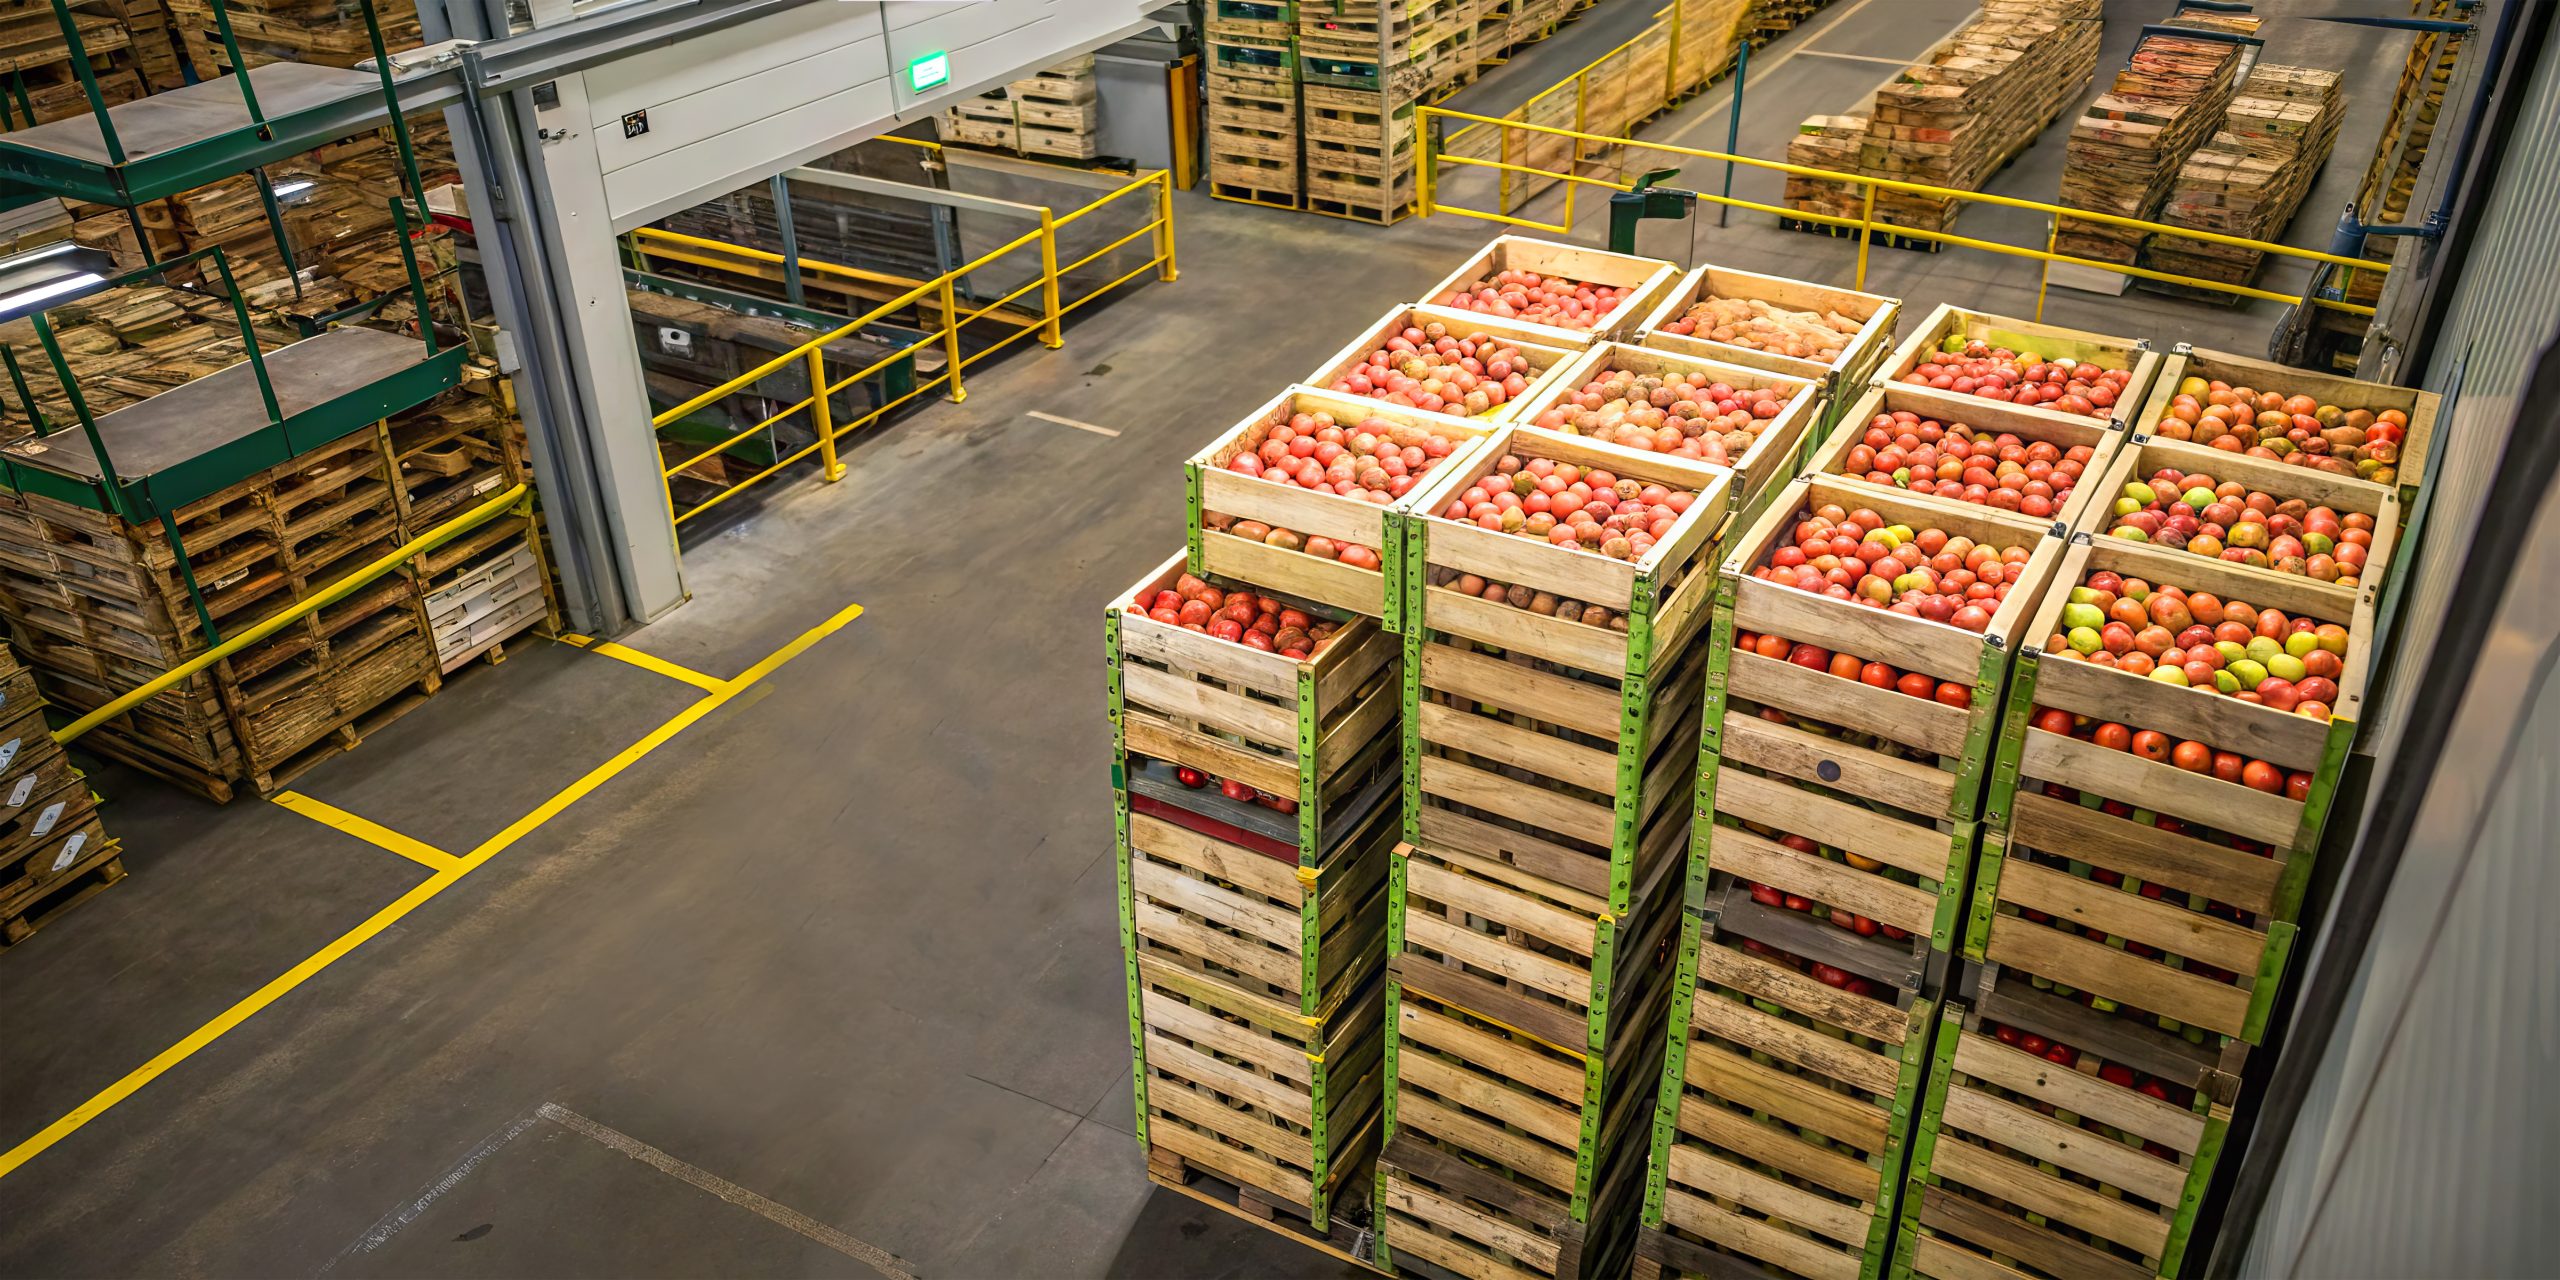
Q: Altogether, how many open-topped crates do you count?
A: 13